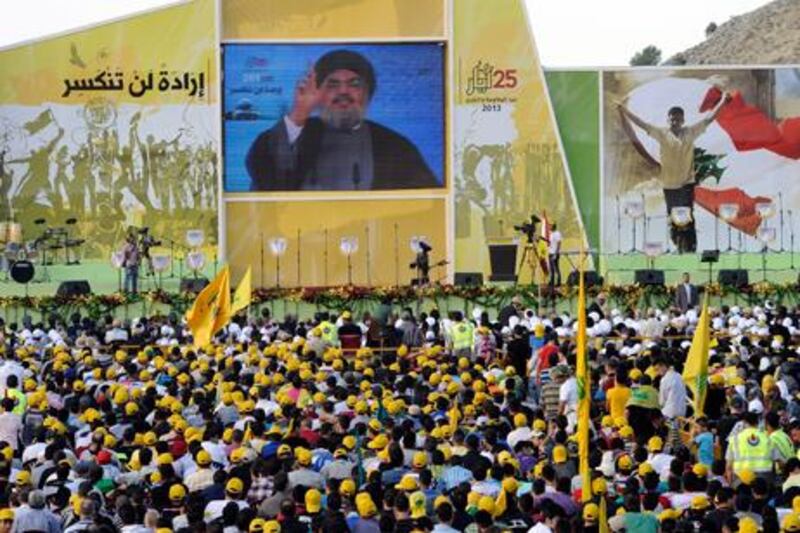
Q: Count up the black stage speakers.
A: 6